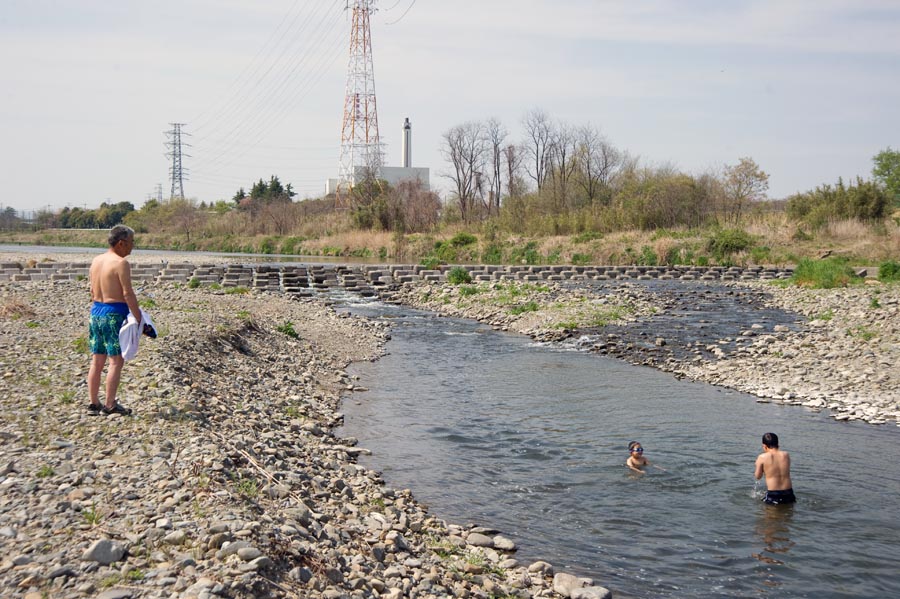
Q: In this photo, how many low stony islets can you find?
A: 1